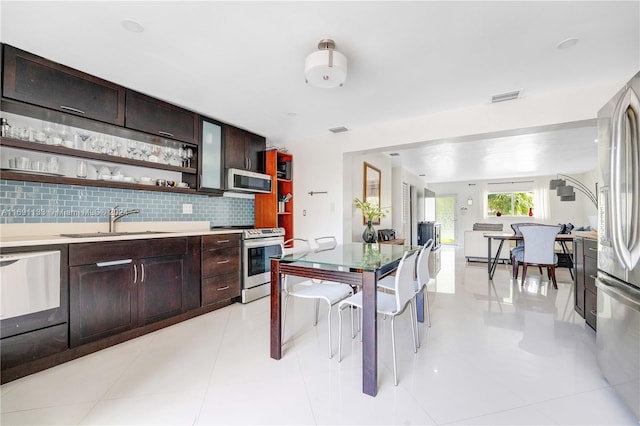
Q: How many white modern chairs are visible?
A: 4